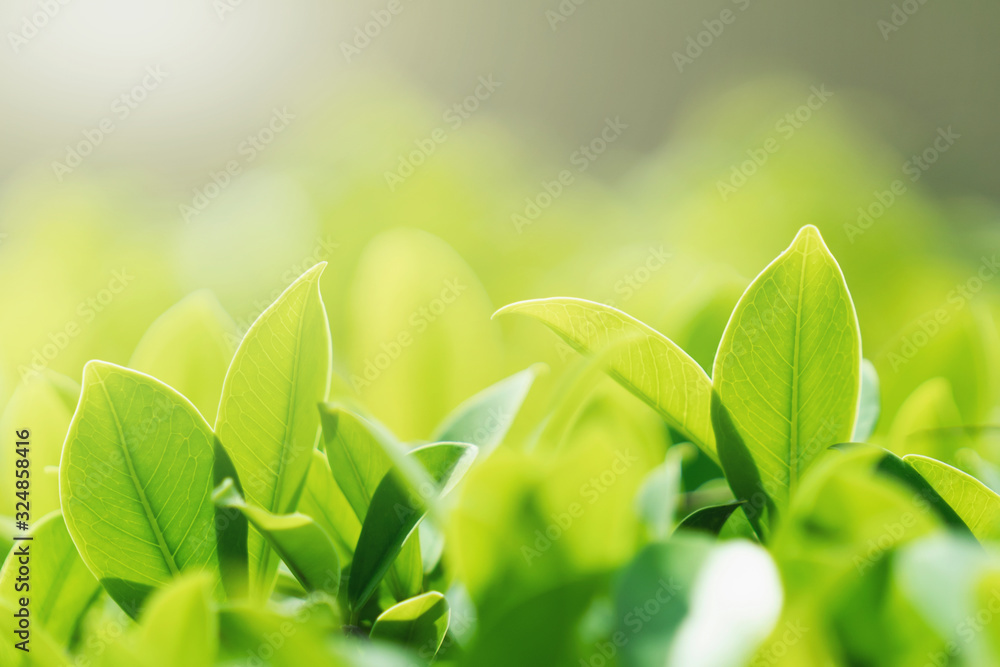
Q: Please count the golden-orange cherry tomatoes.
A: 0